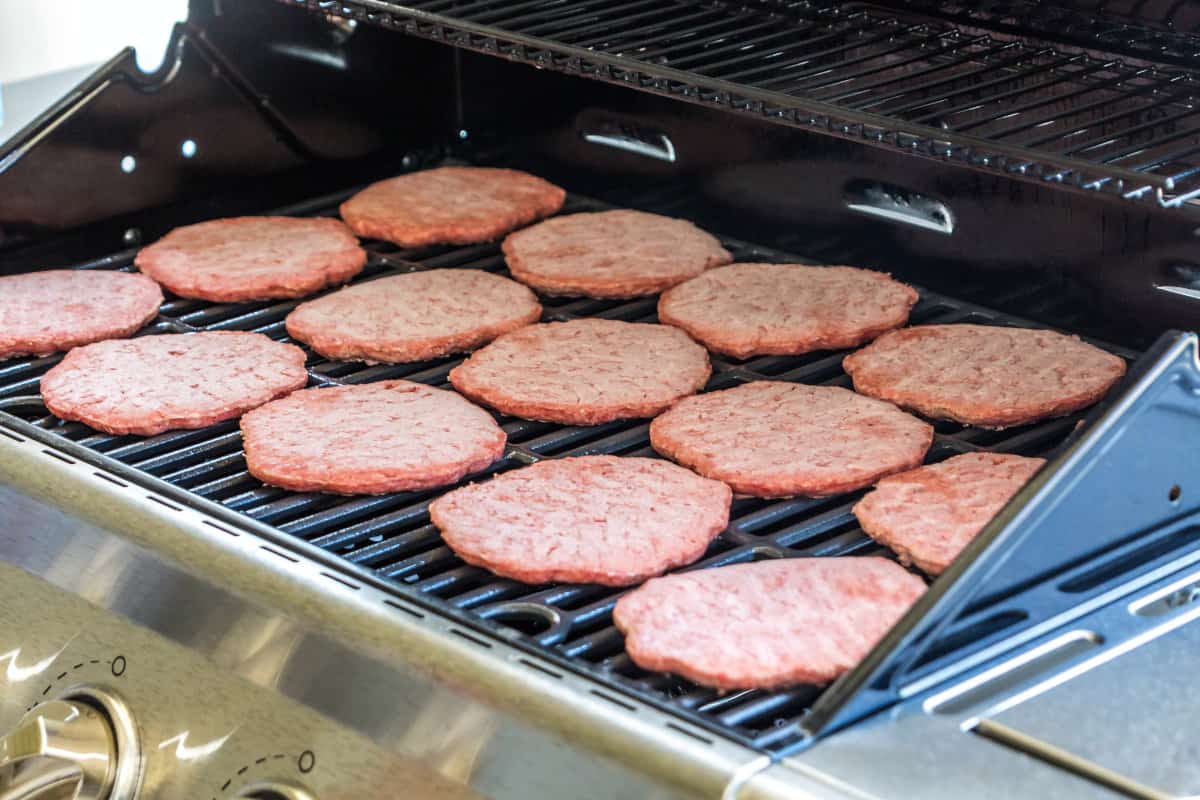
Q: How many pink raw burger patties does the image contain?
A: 14